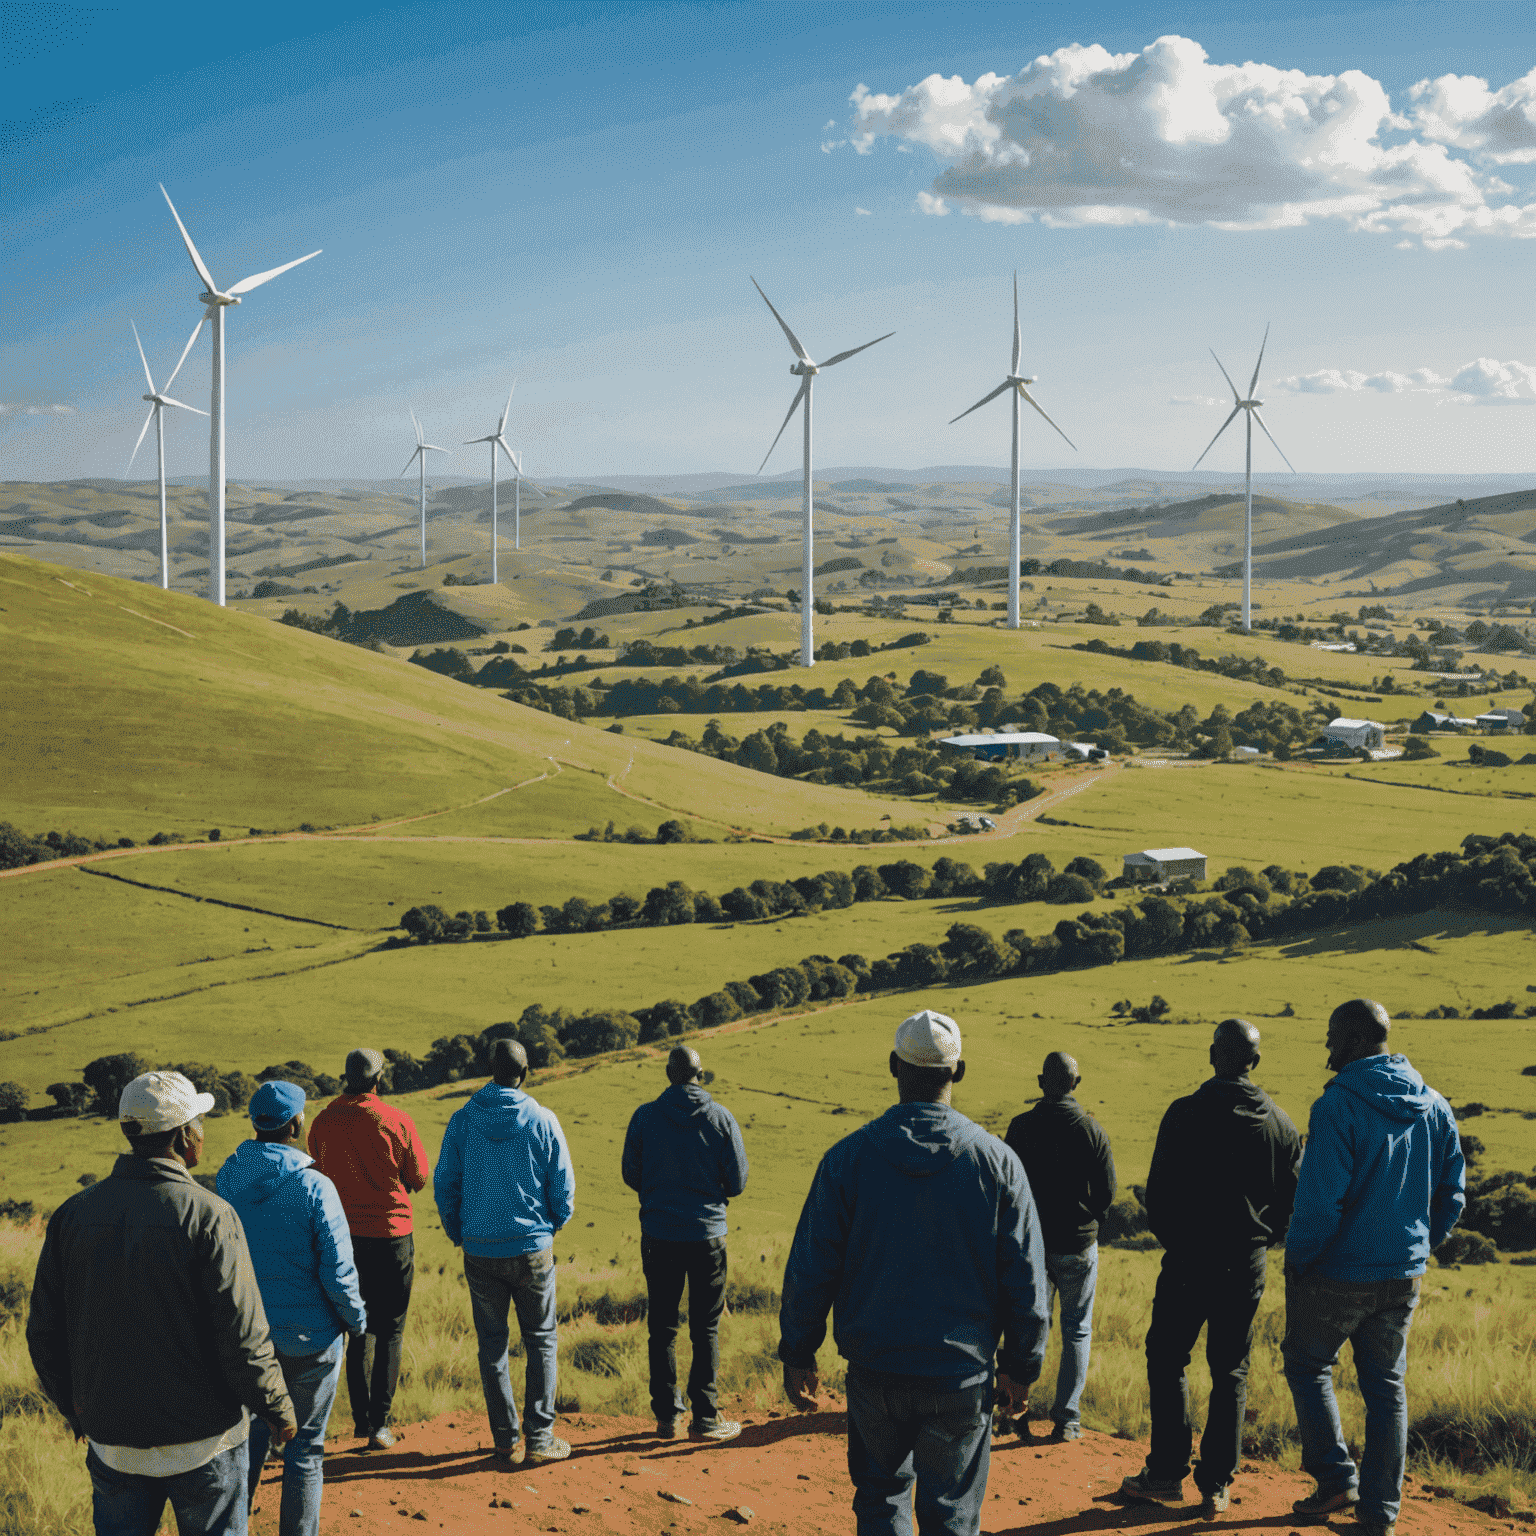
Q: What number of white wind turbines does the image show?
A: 8